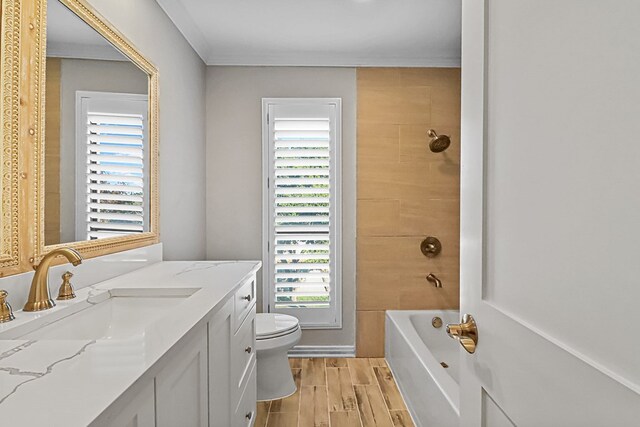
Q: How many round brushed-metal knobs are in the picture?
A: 3